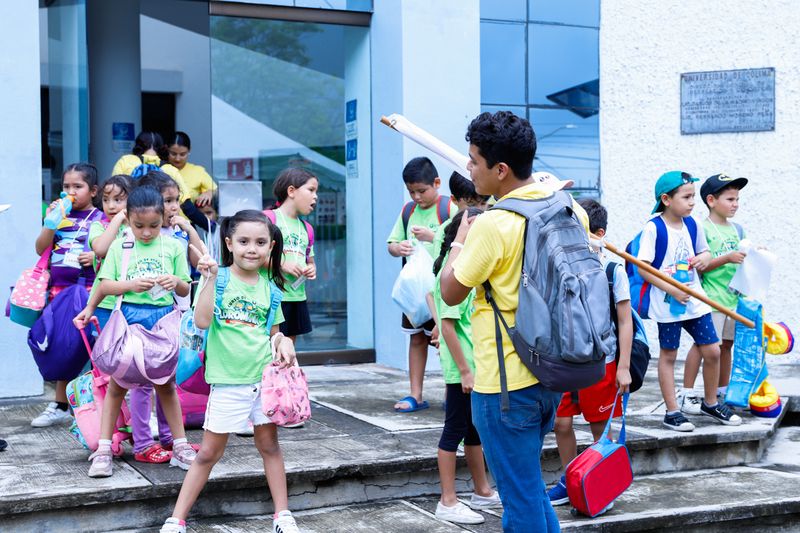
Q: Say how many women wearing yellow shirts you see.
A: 2